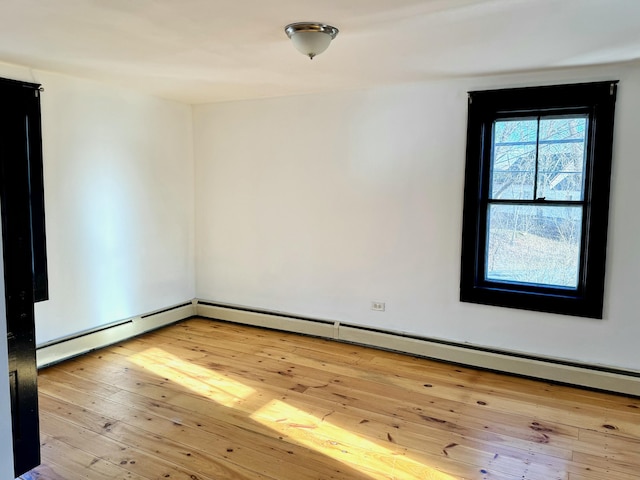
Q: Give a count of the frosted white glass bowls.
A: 1